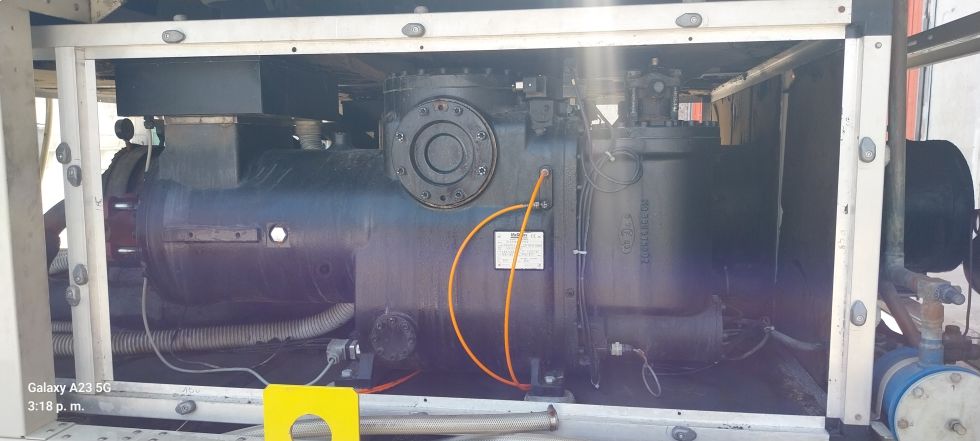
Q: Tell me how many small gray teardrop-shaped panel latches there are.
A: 11